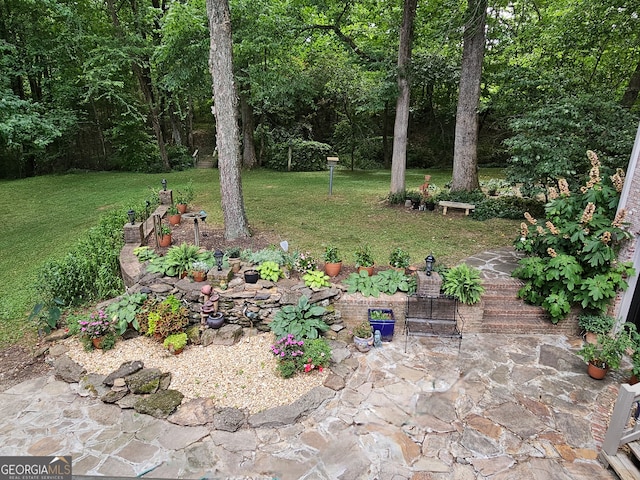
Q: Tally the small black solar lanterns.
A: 4